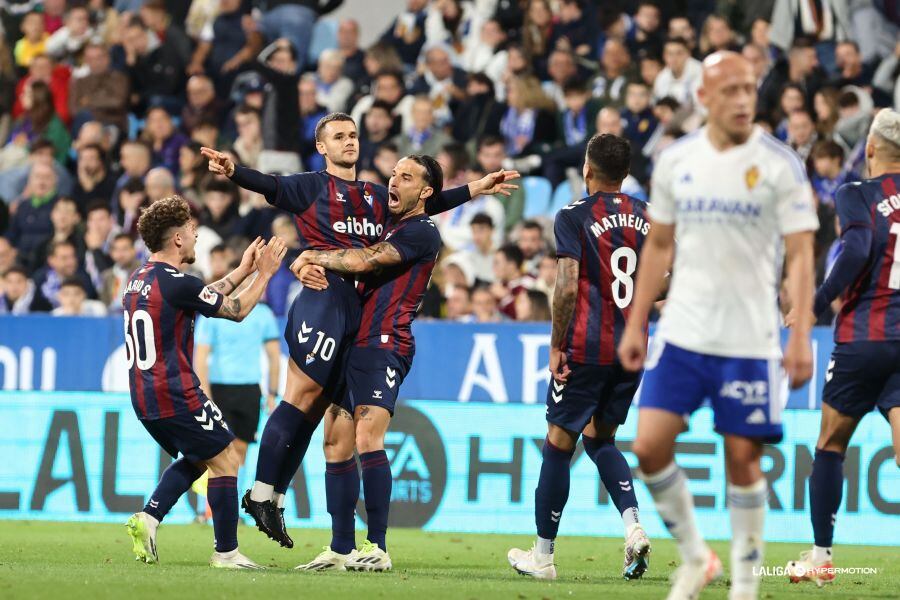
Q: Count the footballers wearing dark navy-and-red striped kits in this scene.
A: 5